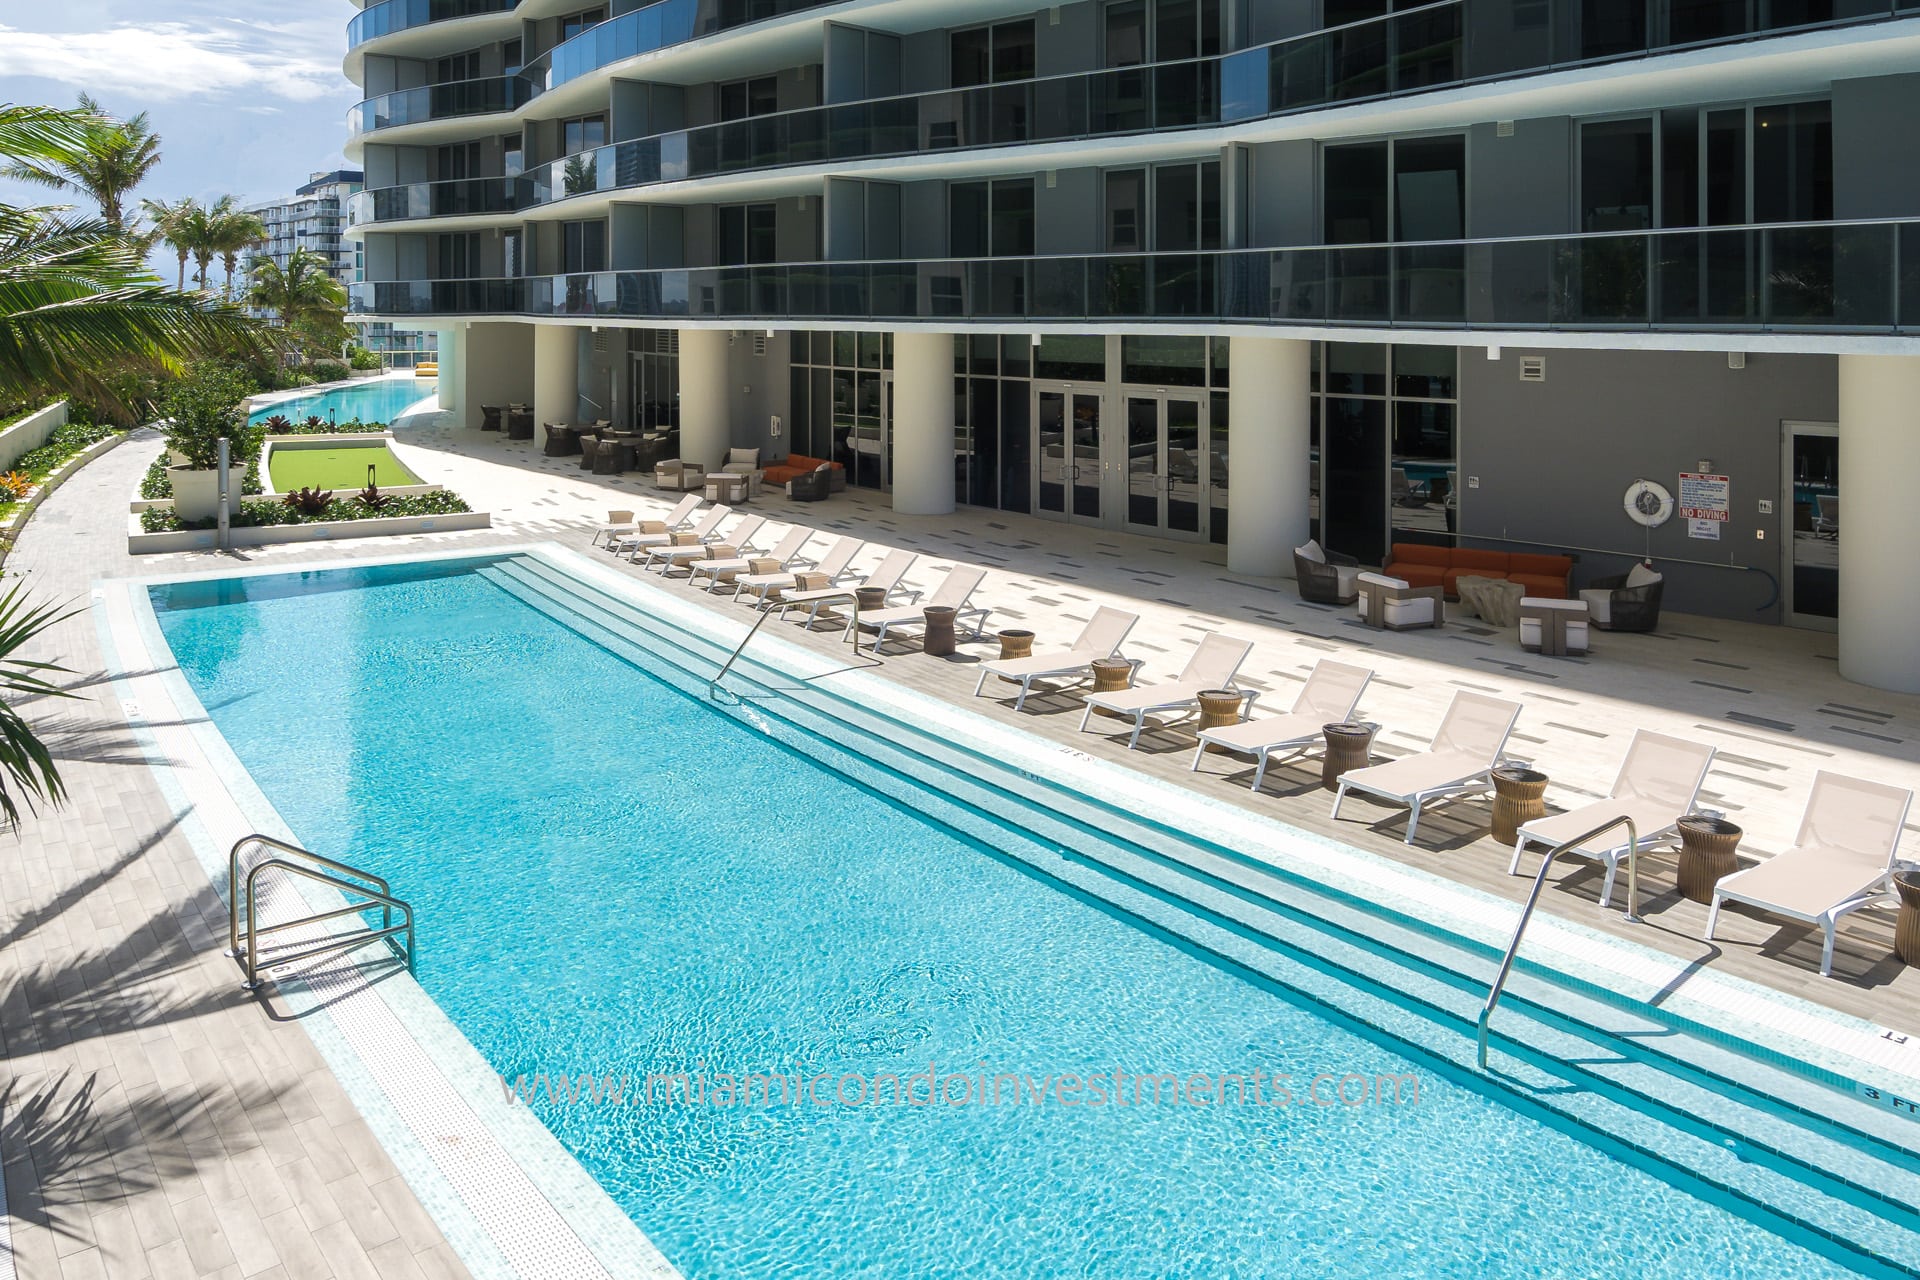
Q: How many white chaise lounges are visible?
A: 13